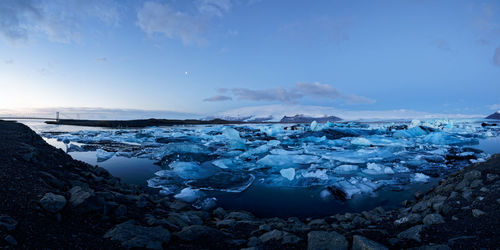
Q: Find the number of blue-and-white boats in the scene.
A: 0